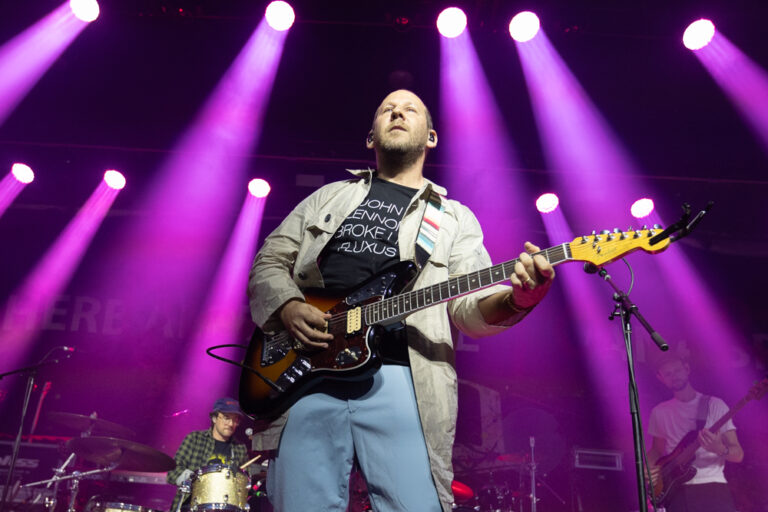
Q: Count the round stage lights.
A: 10